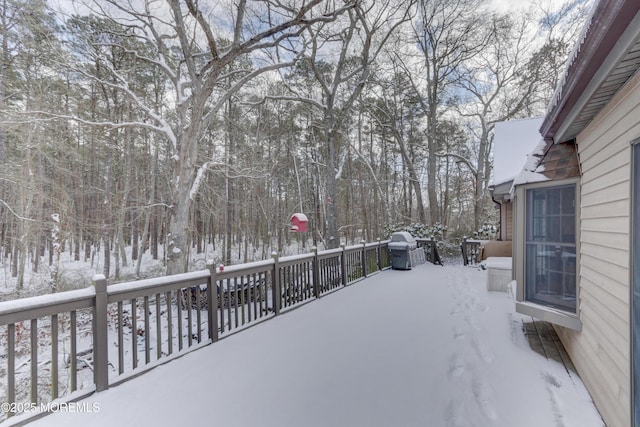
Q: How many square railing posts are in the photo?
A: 9